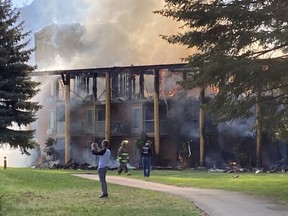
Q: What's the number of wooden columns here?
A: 5